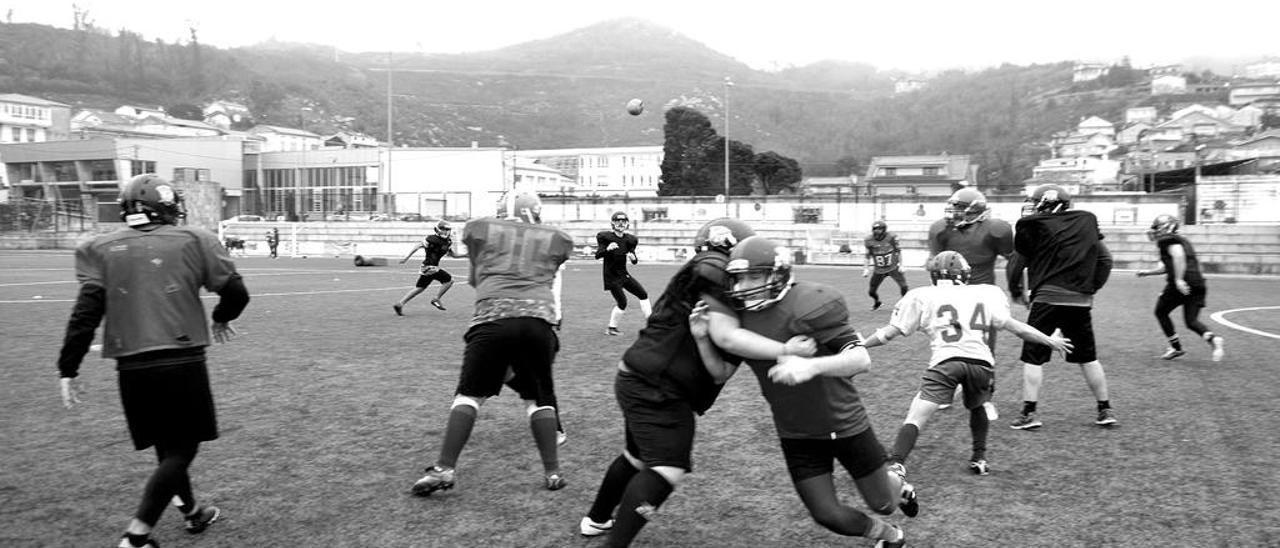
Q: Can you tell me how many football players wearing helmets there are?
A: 11